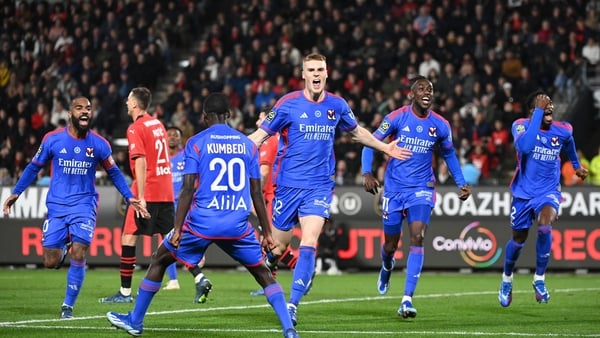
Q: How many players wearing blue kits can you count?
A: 6